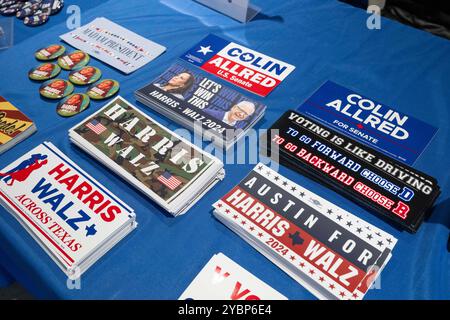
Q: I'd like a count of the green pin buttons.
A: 7